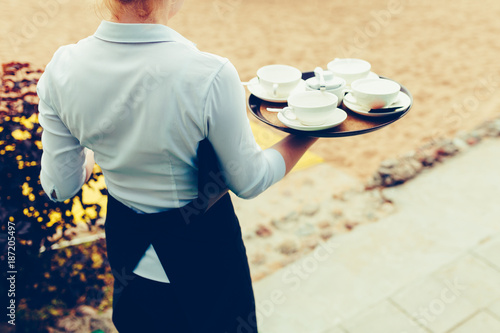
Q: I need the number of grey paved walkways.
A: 1